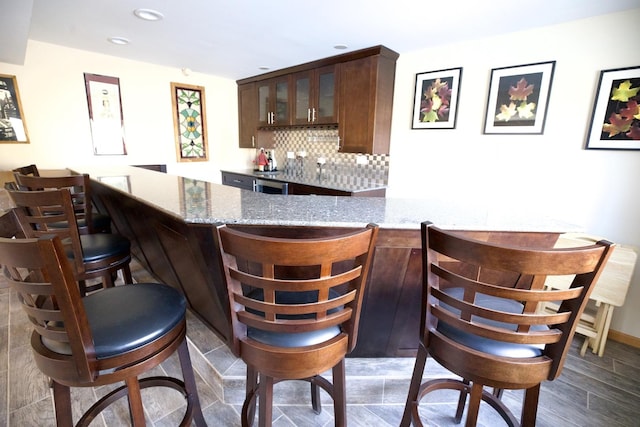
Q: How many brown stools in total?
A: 6